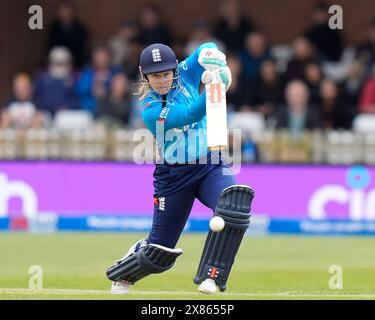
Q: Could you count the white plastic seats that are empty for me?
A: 3